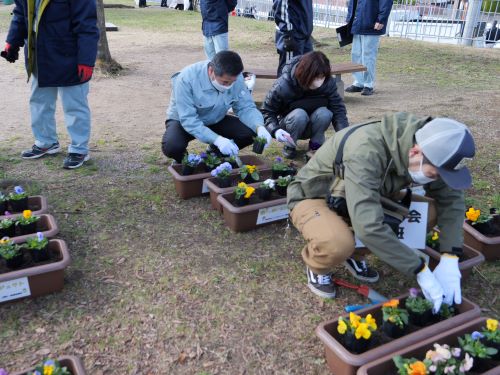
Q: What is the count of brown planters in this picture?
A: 11